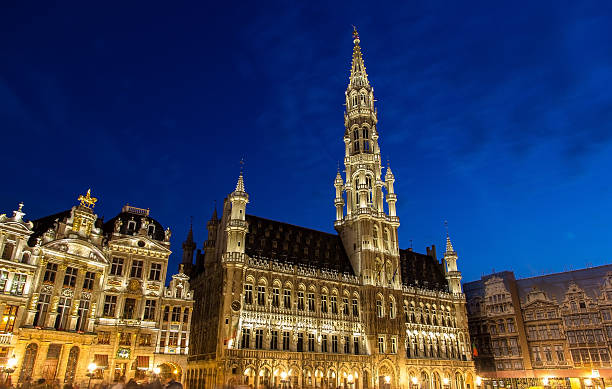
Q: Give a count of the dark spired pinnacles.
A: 2